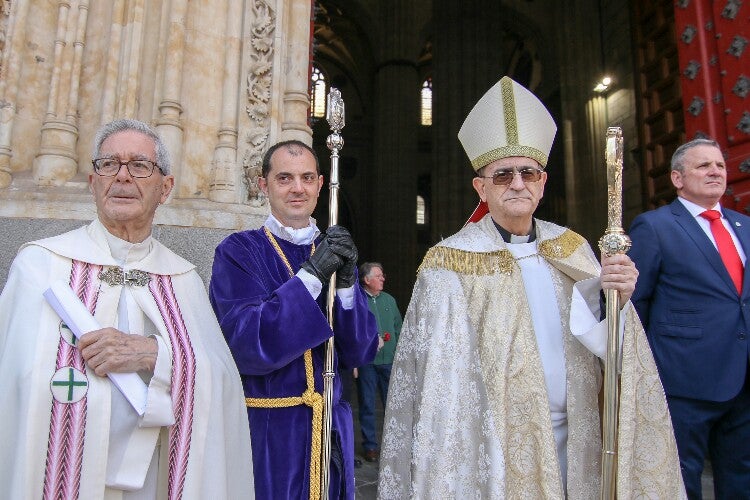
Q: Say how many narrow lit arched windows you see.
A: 3